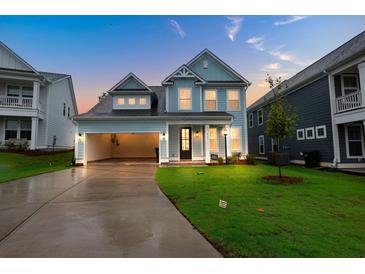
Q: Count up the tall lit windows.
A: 5